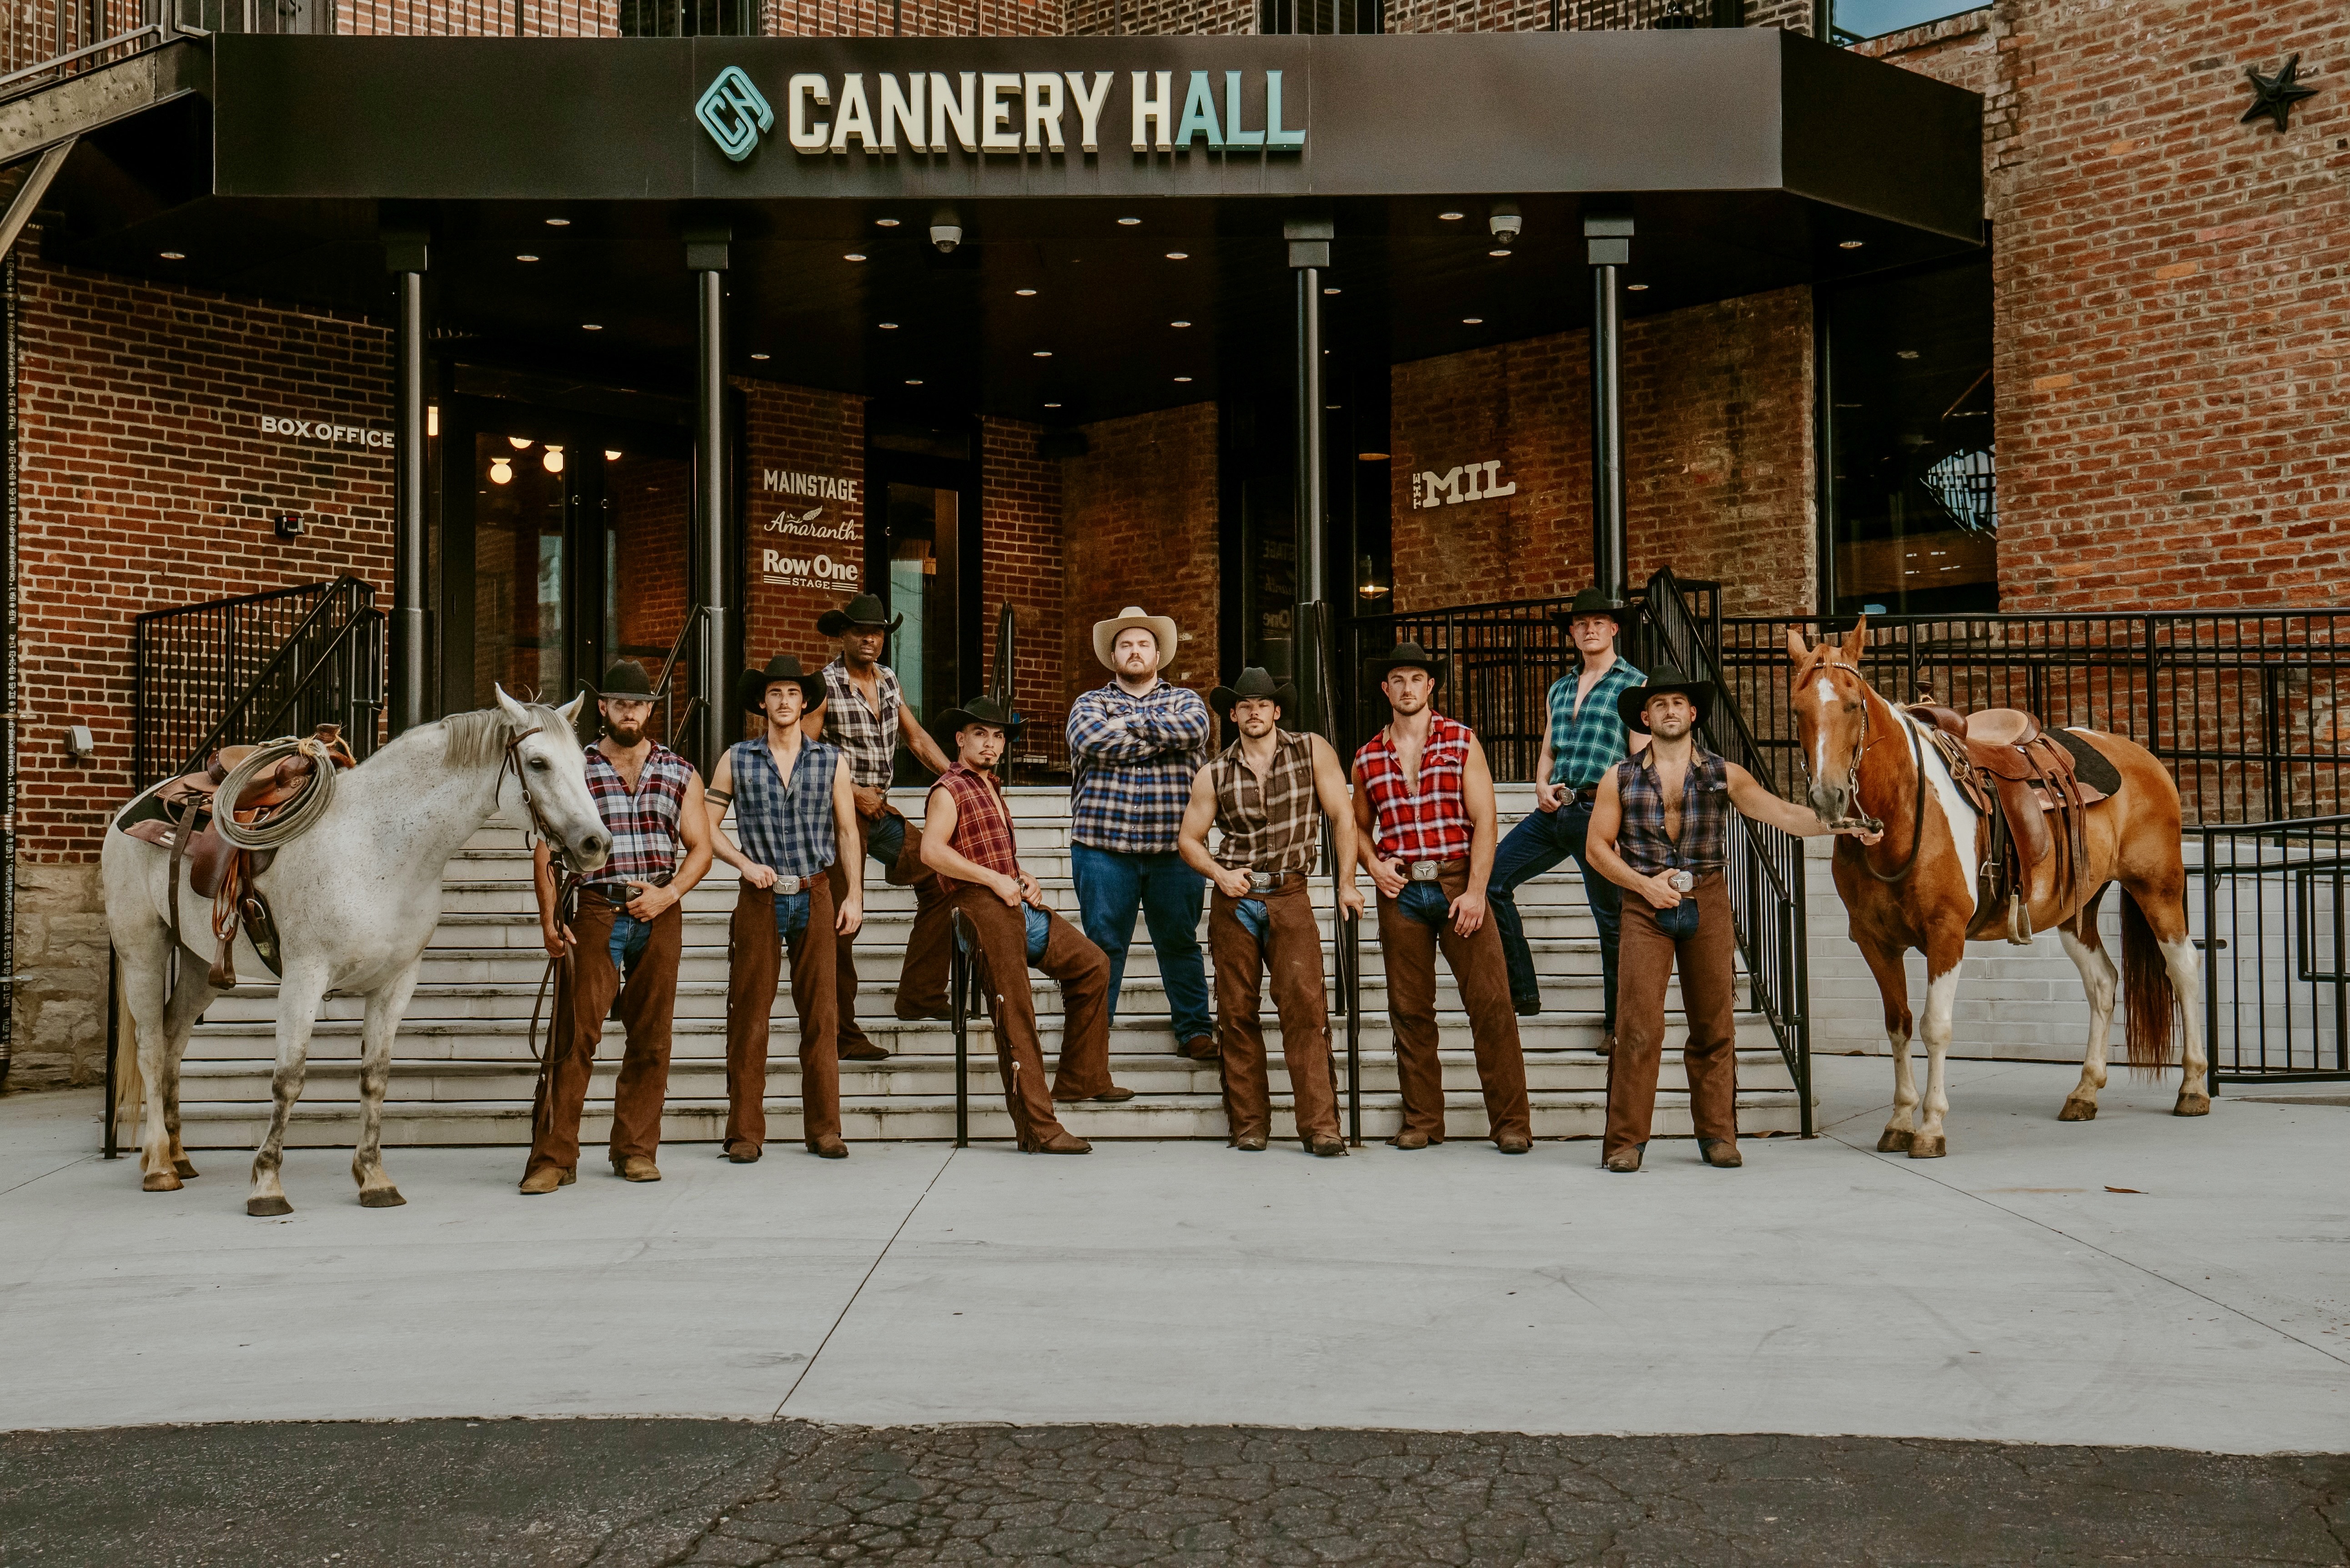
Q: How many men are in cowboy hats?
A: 9